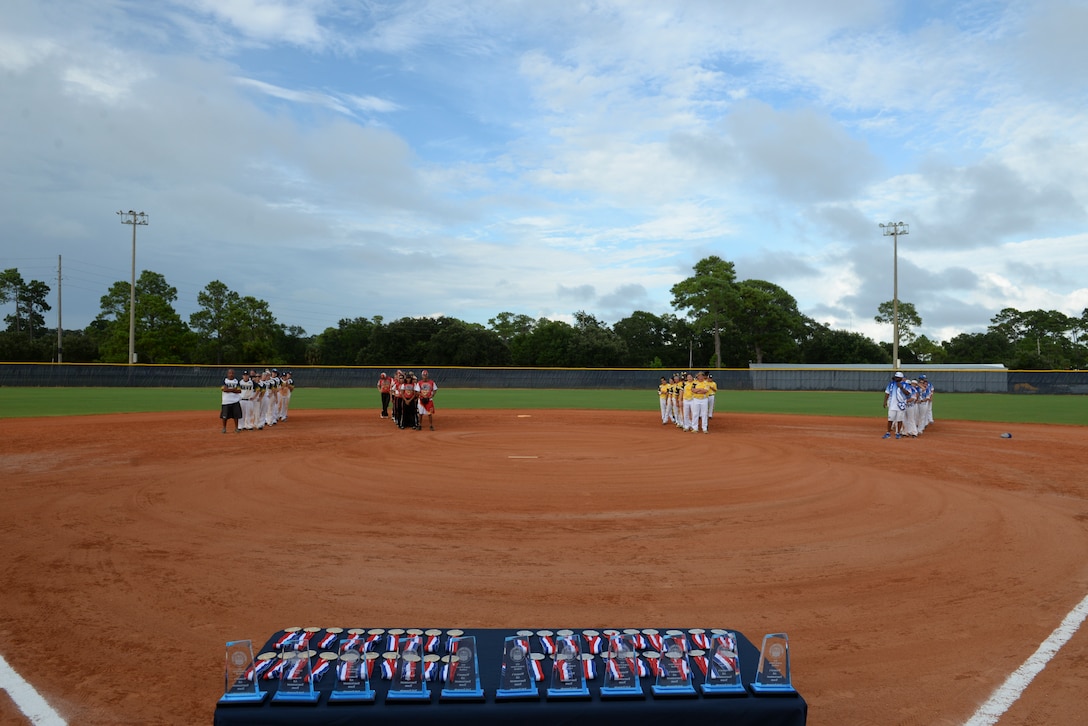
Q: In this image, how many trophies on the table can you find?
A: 11